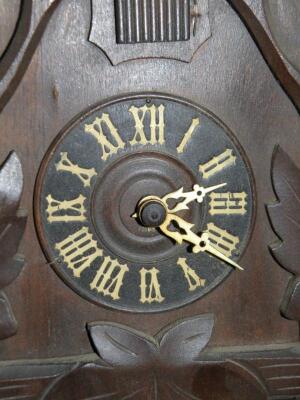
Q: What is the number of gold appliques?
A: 12